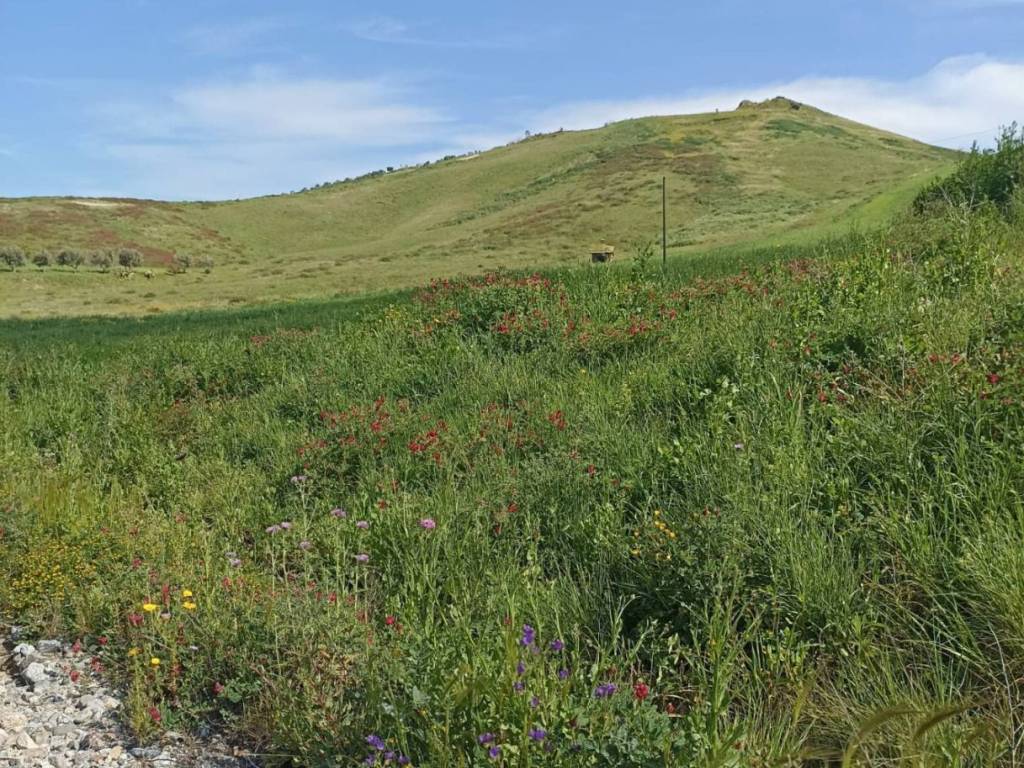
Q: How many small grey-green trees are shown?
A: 7